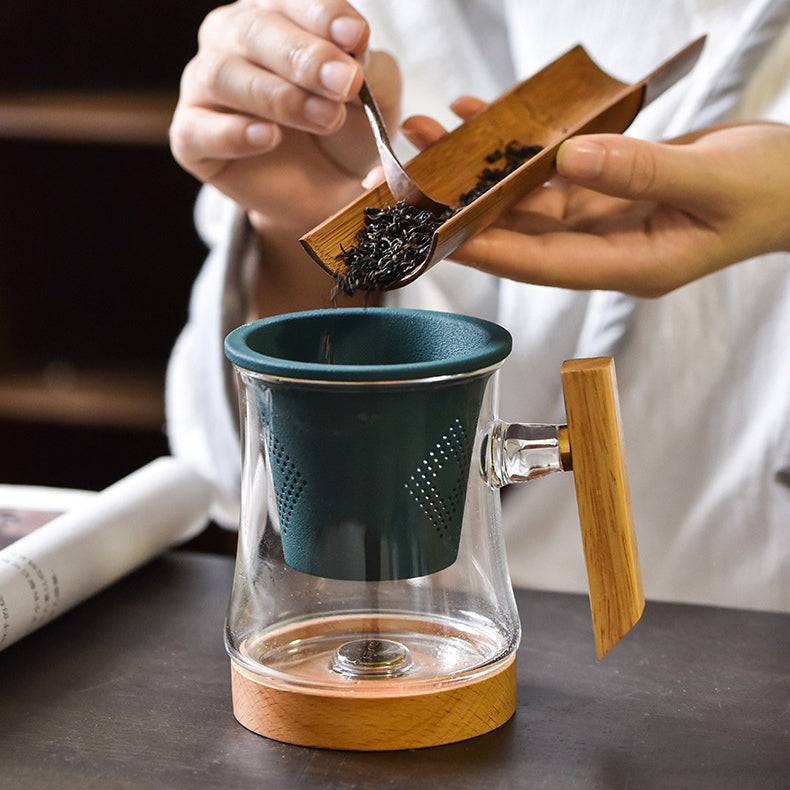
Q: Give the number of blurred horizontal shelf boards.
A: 2